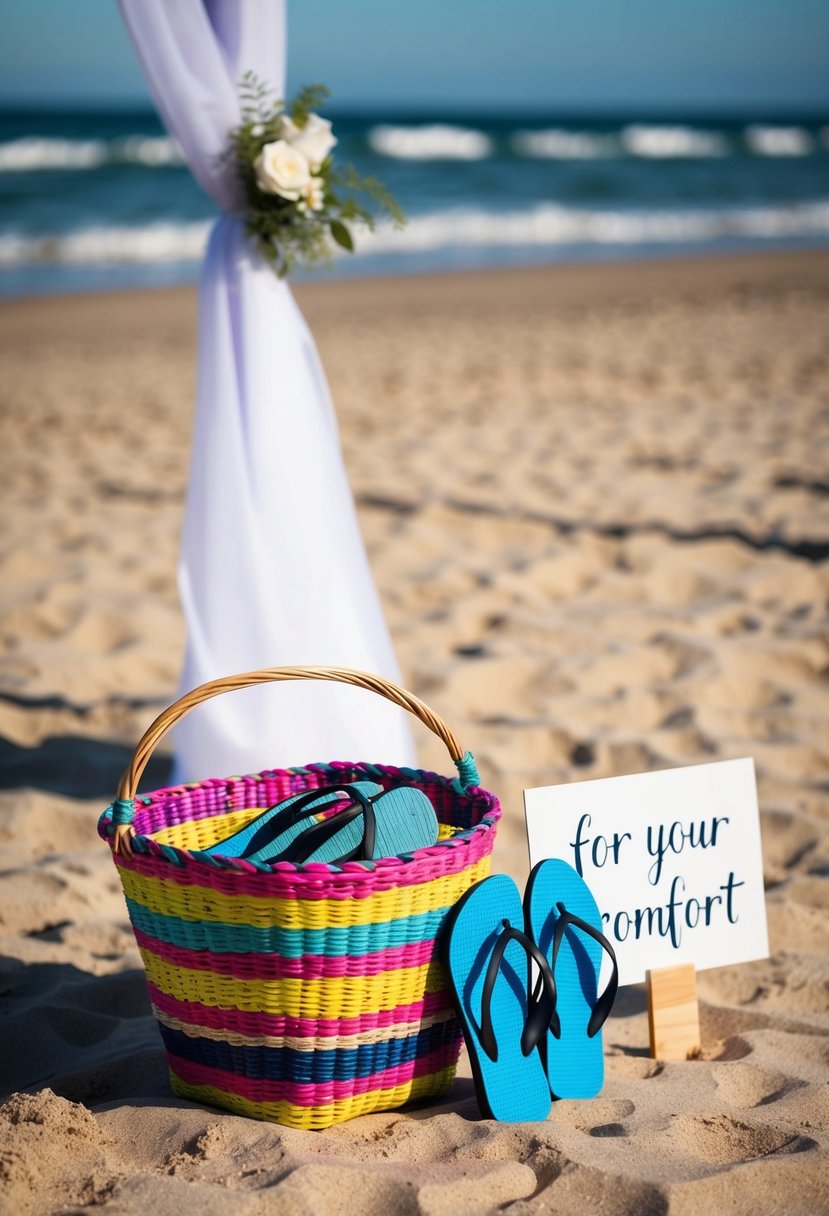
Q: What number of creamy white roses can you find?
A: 2